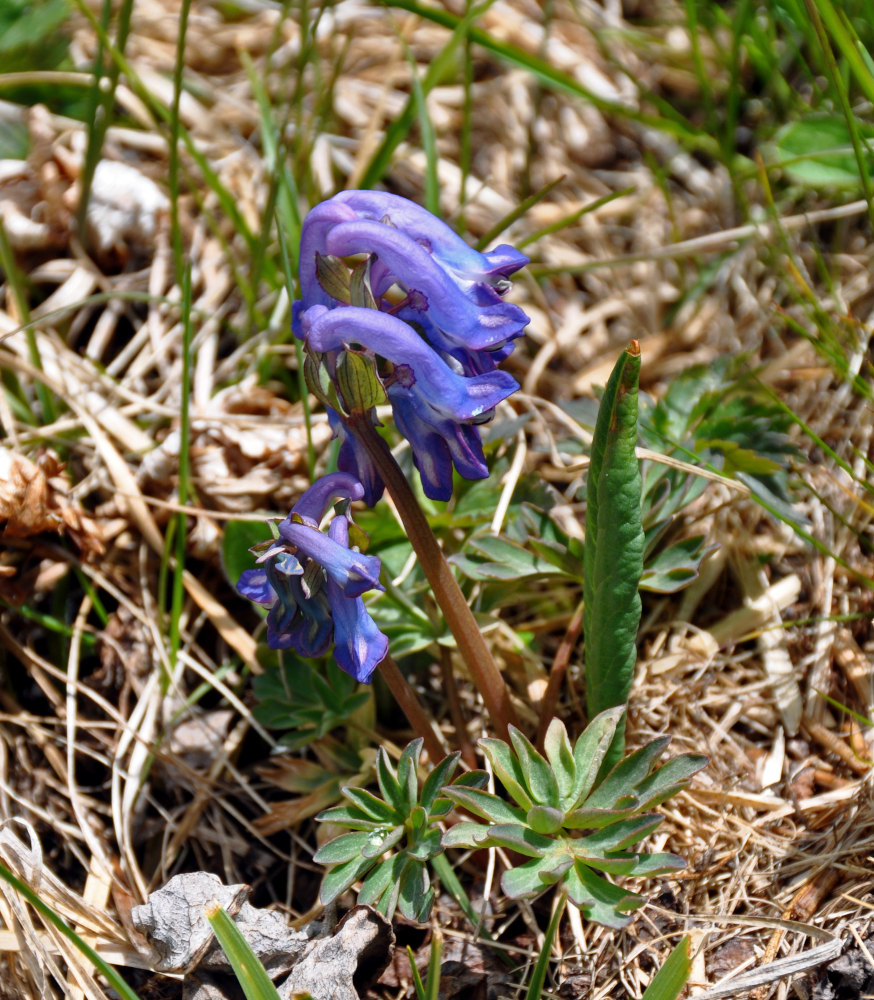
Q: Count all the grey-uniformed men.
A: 0